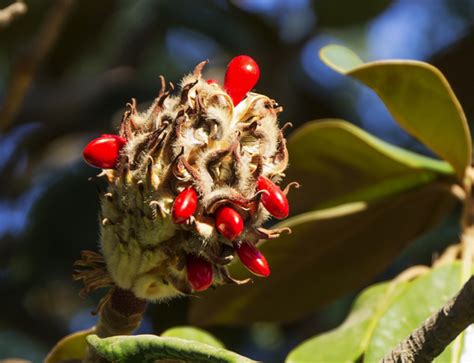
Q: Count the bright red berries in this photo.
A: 7